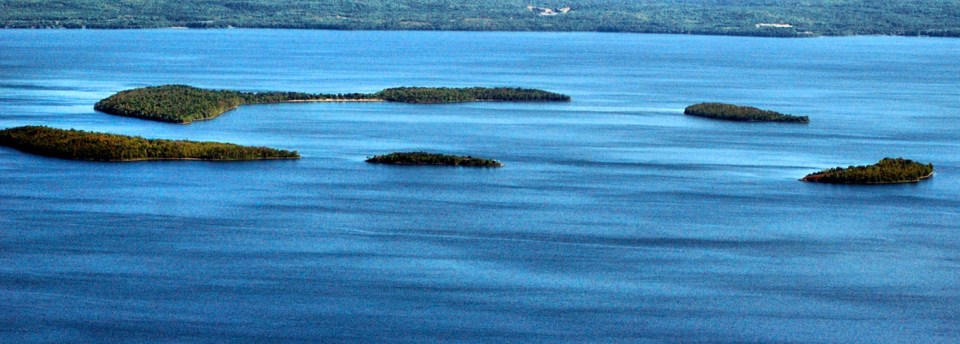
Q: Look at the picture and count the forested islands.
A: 5